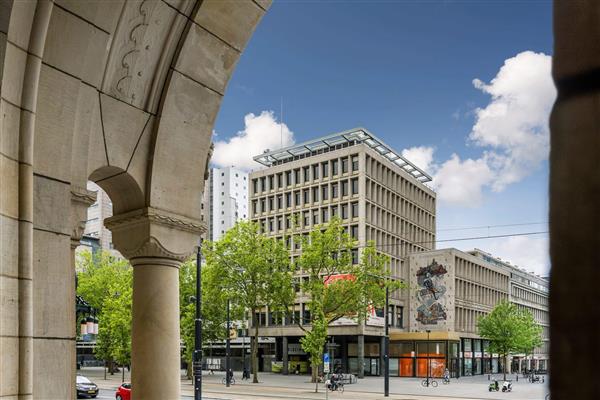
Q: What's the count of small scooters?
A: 2